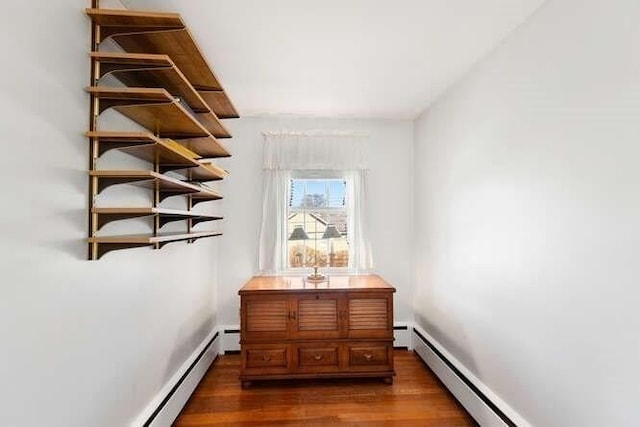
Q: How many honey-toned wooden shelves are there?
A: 7